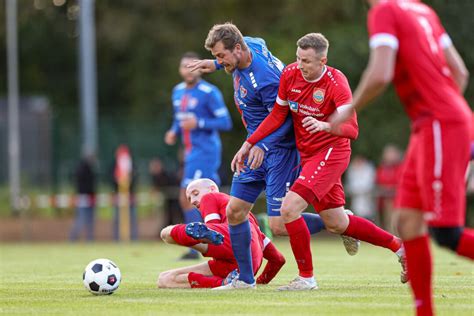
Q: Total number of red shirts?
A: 3